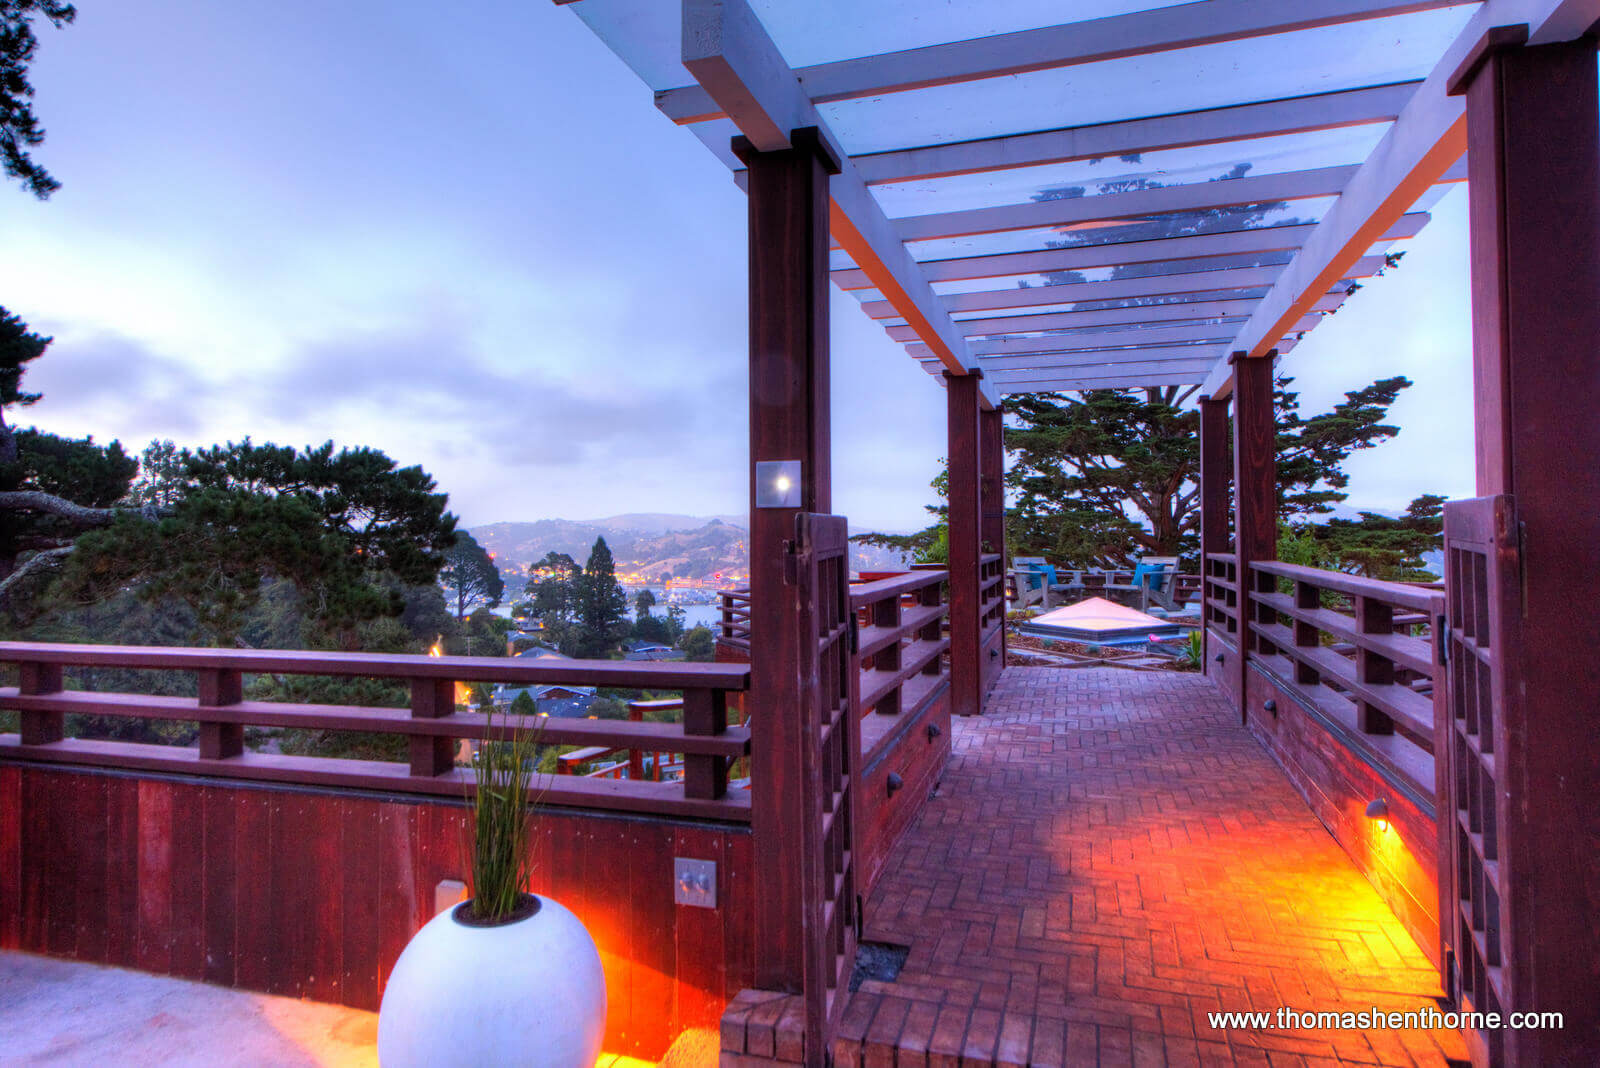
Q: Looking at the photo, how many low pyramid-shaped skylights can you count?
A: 1